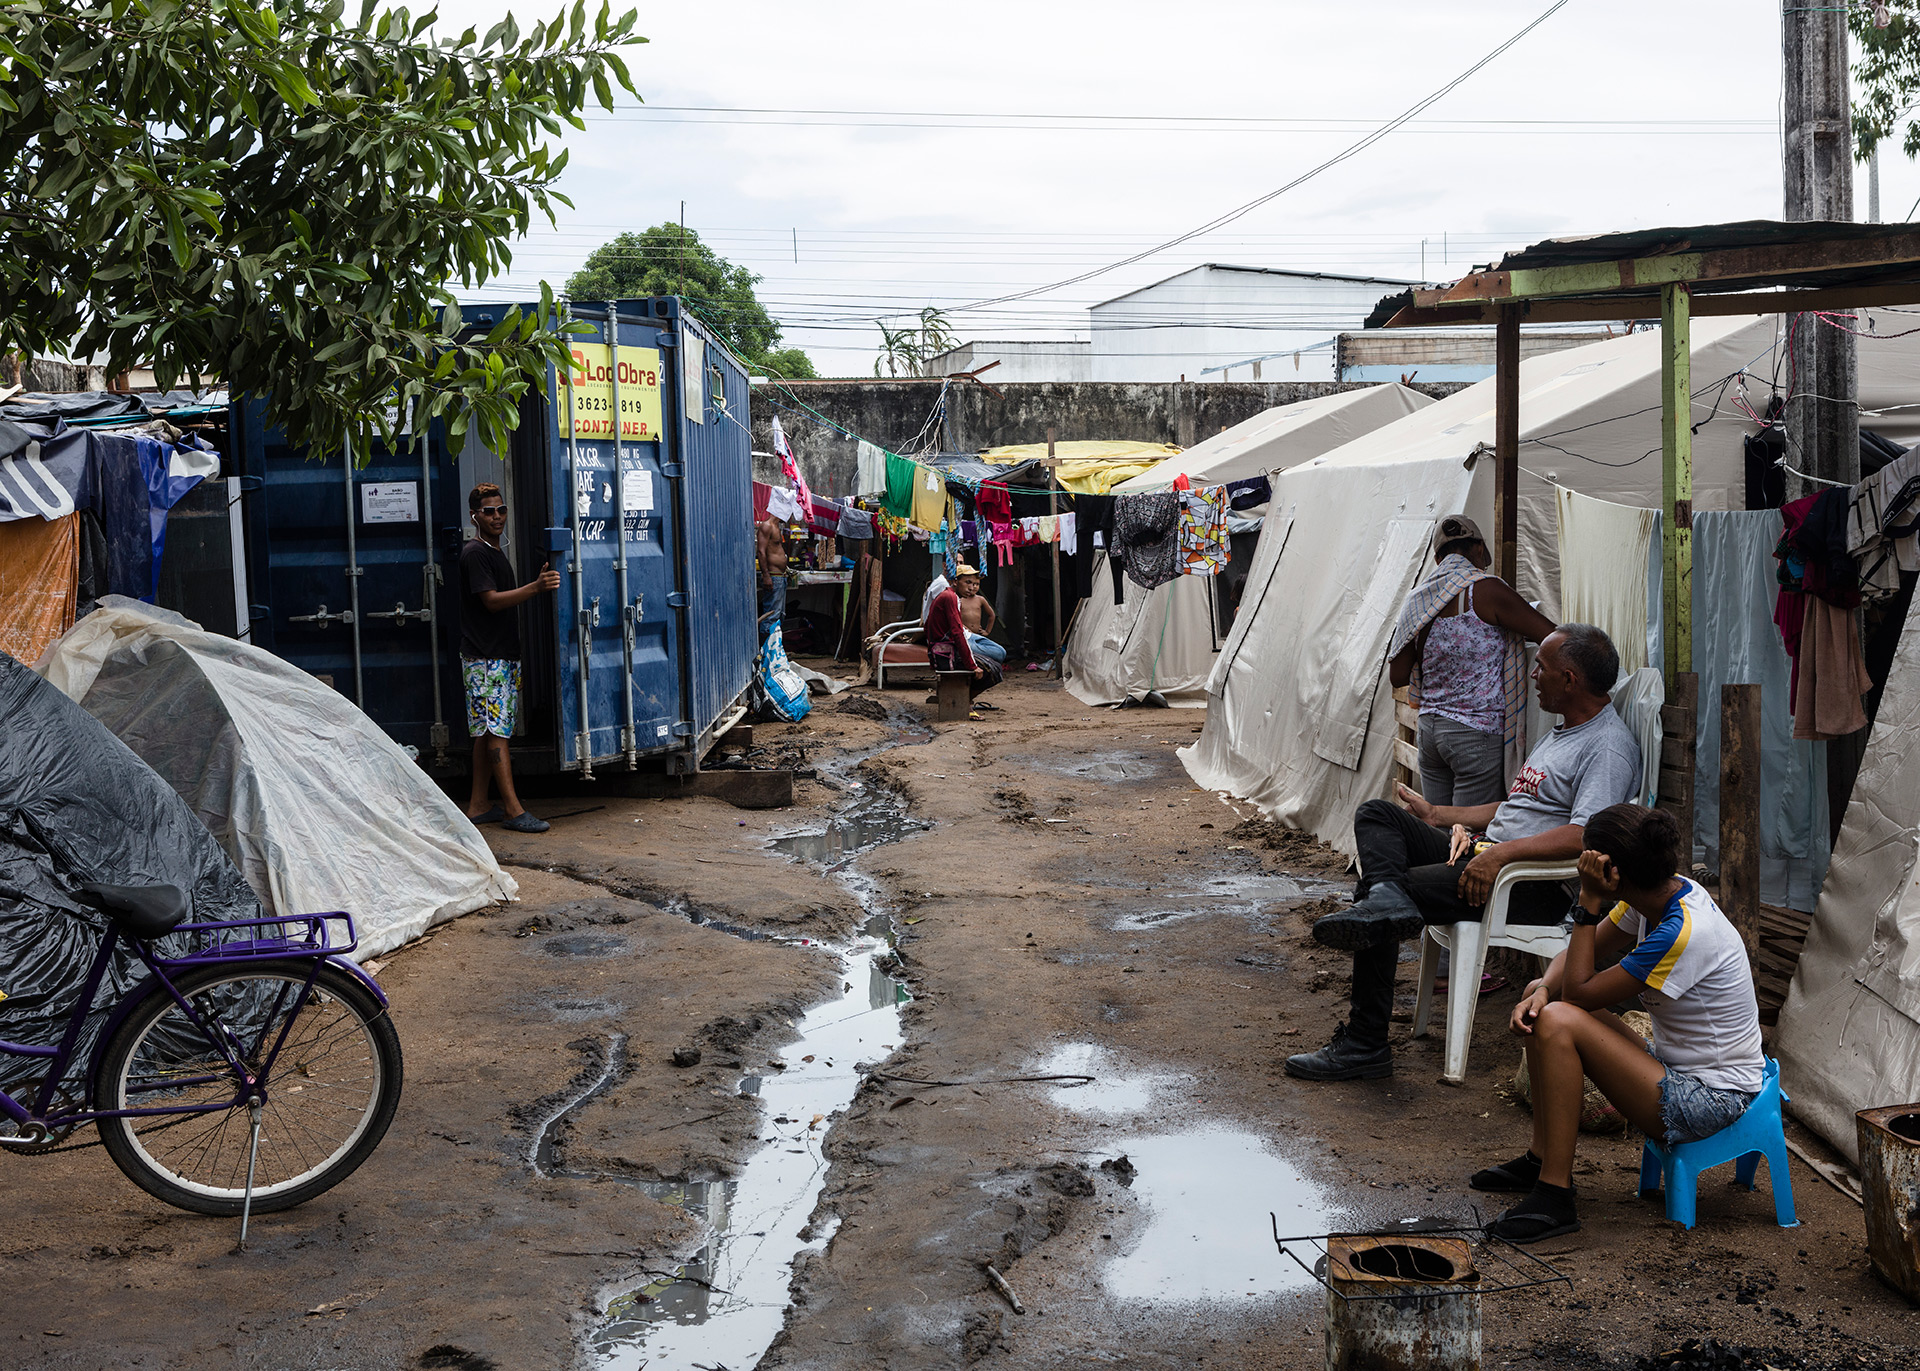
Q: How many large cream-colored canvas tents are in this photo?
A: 3